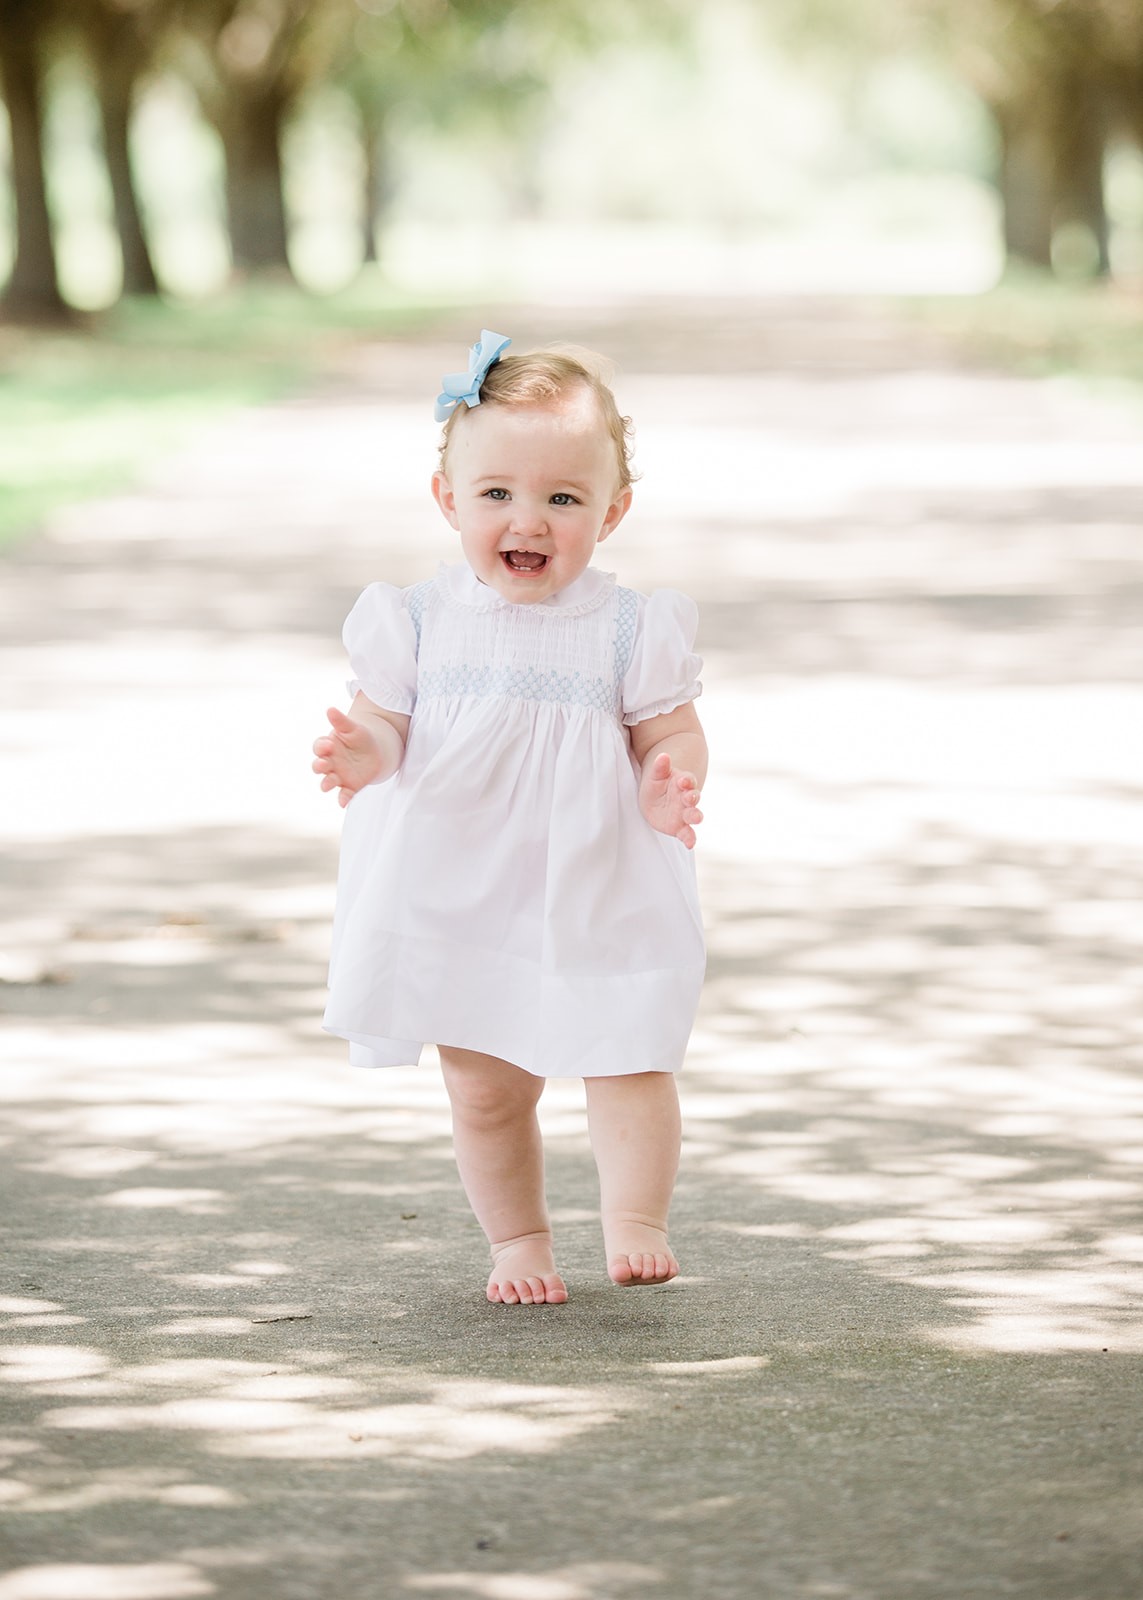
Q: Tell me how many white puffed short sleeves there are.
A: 2